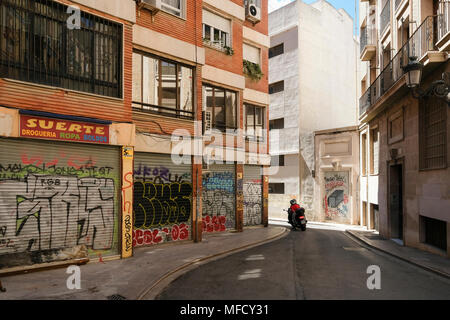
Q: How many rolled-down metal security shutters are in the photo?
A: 4